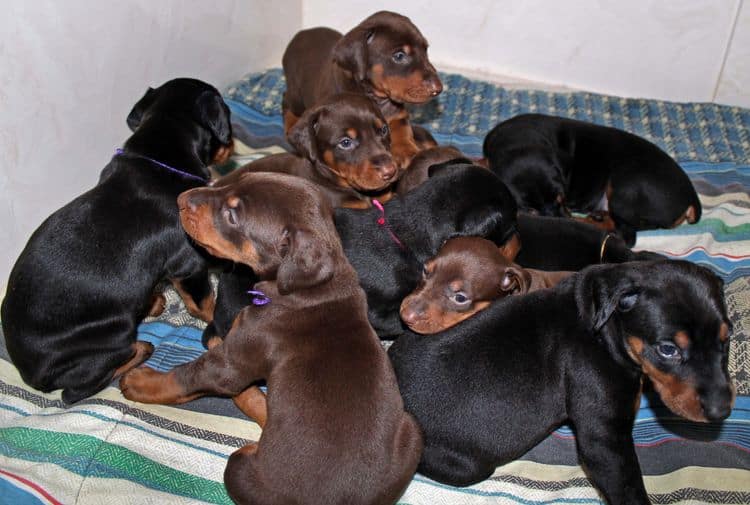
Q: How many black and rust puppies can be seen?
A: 5